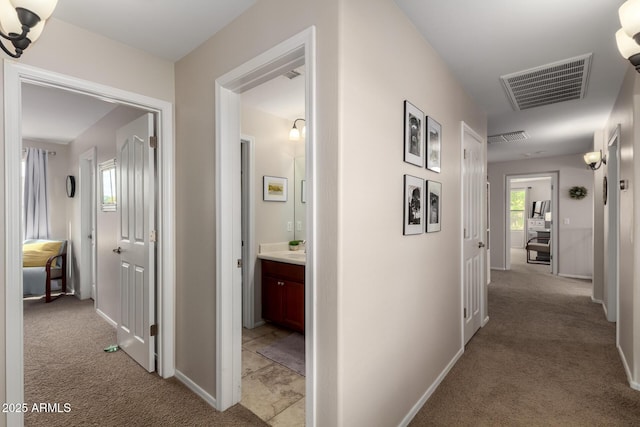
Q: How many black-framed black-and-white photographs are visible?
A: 4